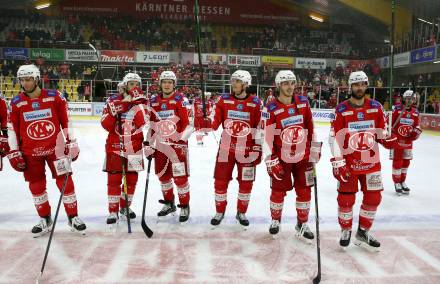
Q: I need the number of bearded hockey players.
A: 1